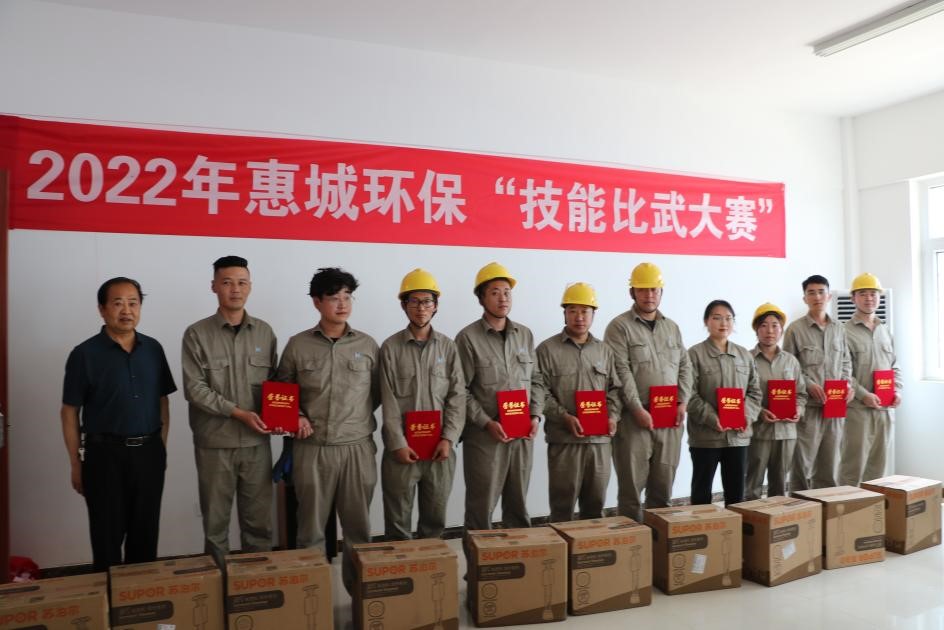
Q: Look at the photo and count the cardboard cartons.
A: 10